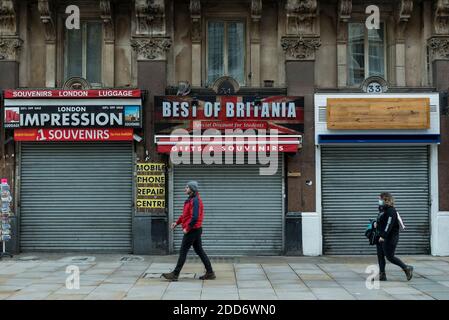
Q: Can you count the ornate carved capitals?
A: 4